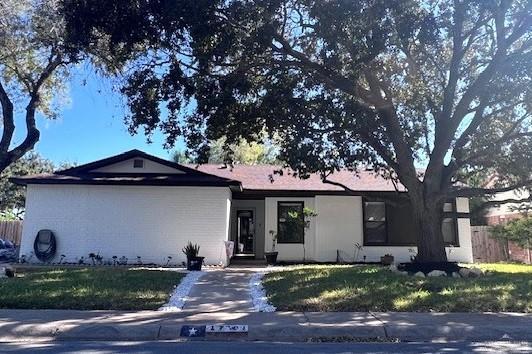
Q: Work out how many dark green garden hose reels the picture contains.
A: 1